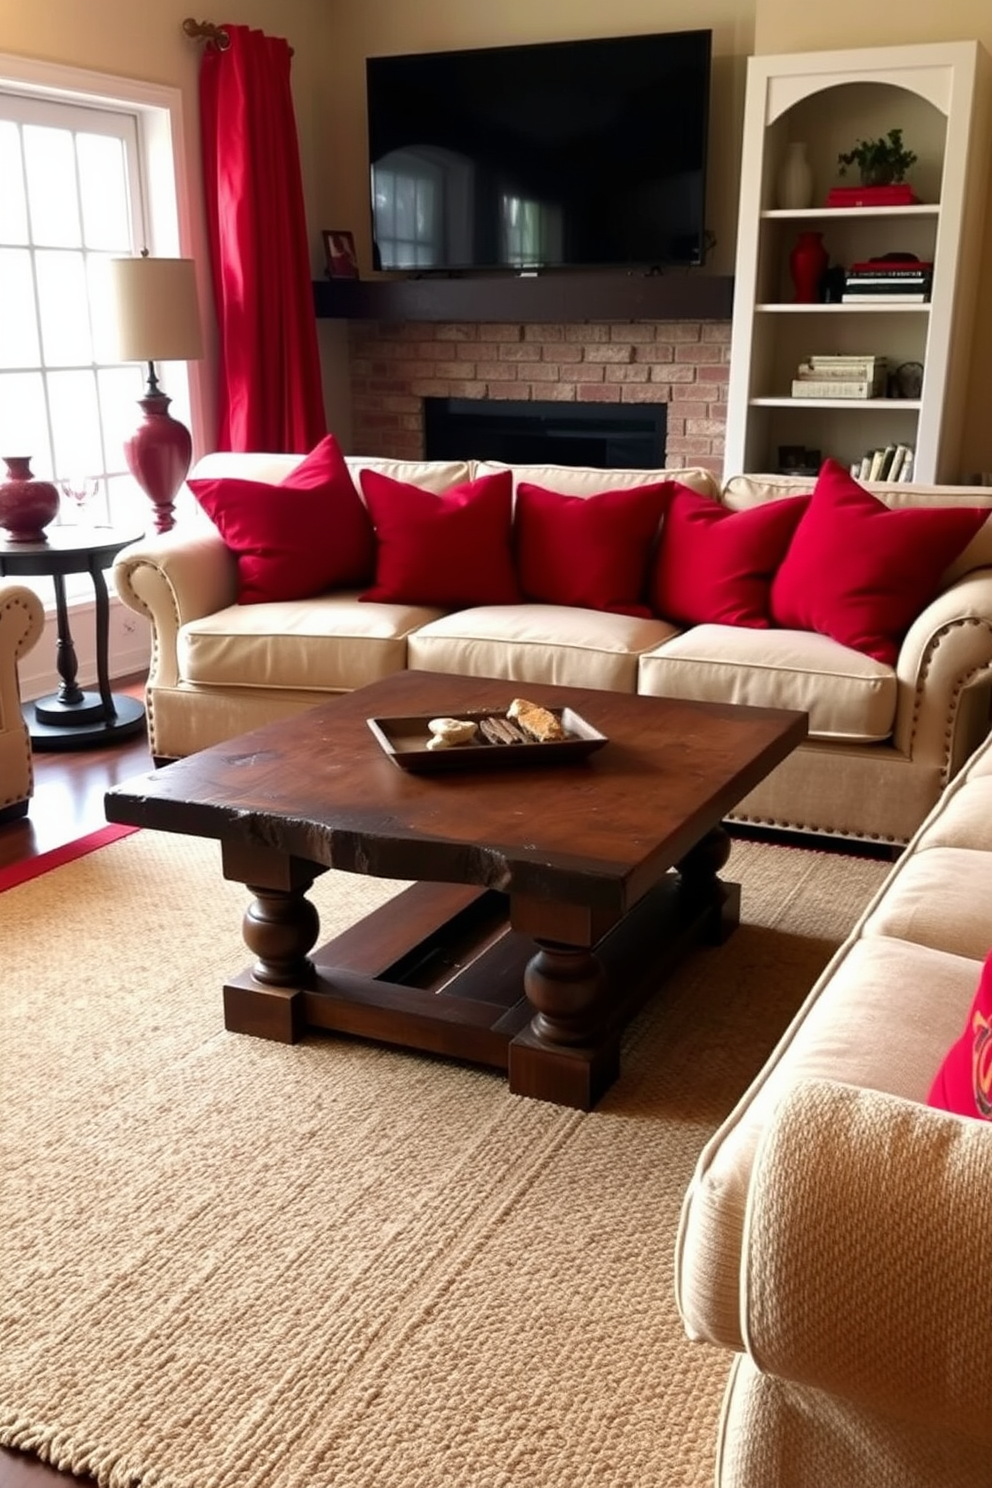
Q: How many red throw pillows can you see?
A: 6